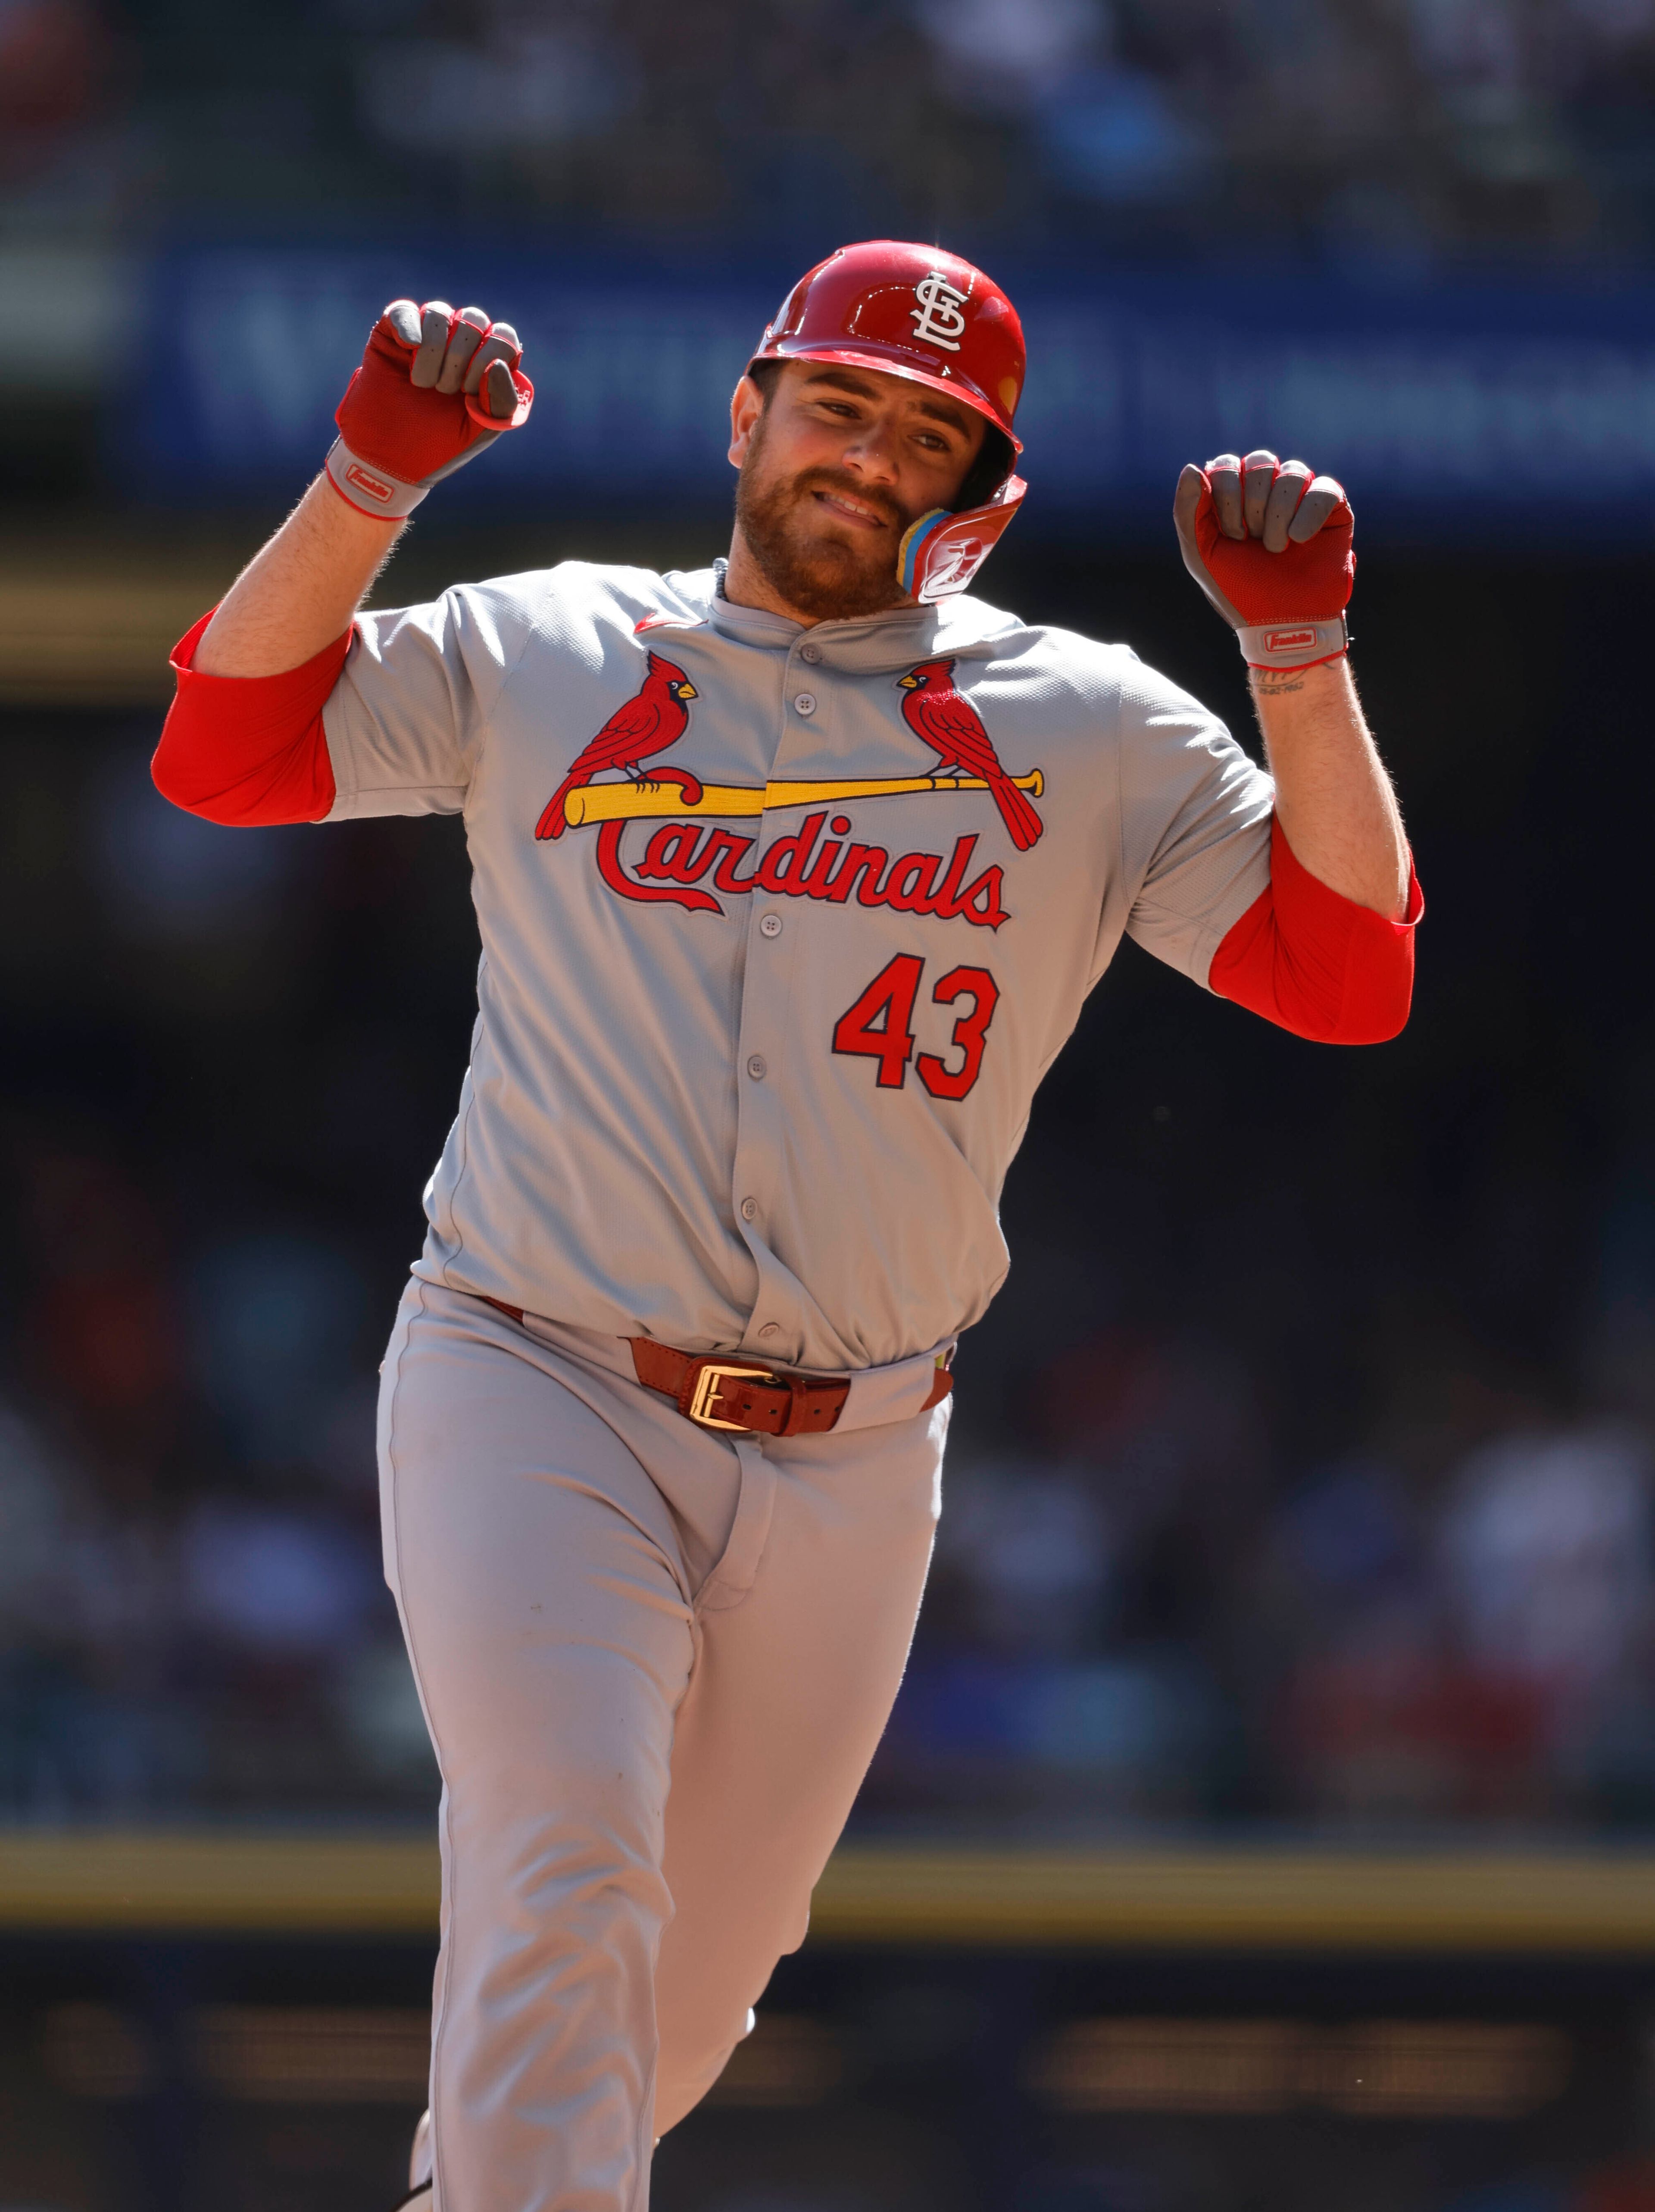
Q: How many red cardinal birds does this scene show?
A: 2